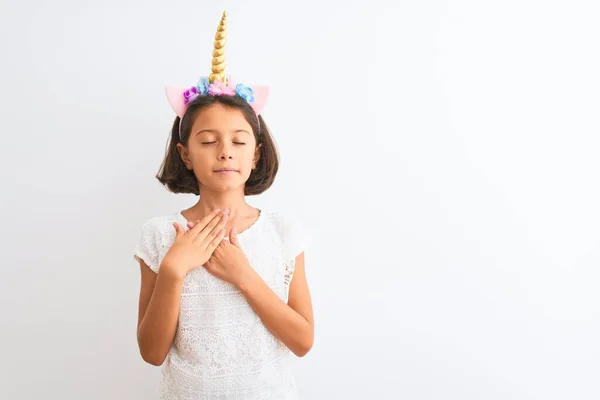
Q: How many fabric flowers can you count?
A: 4